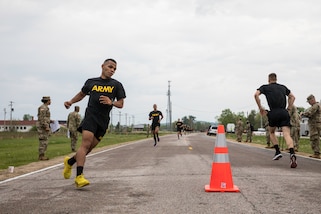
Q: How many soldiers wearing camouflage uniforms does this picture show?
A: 7